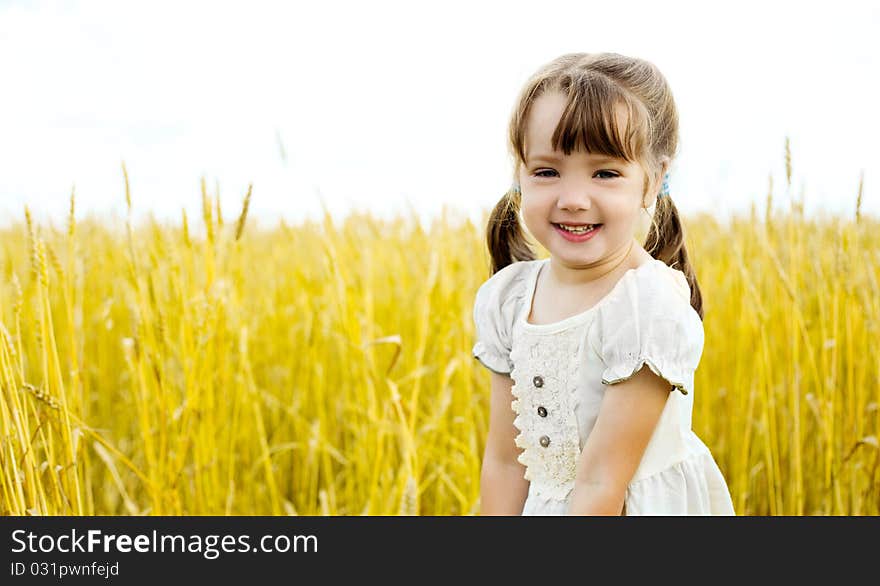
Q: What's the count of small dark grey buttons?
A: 3